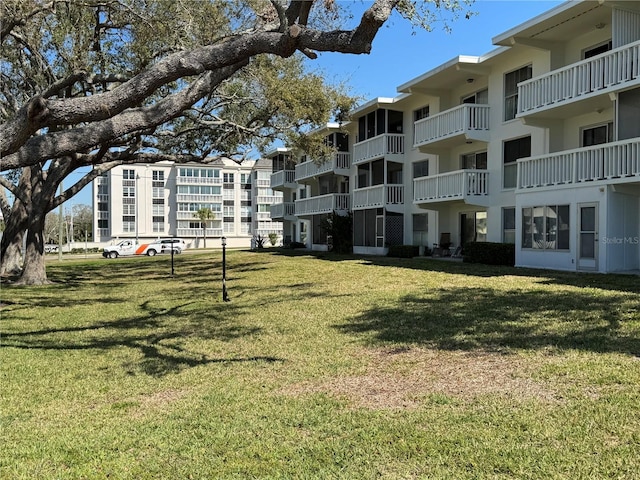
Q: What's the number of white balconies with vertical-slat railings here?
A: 10